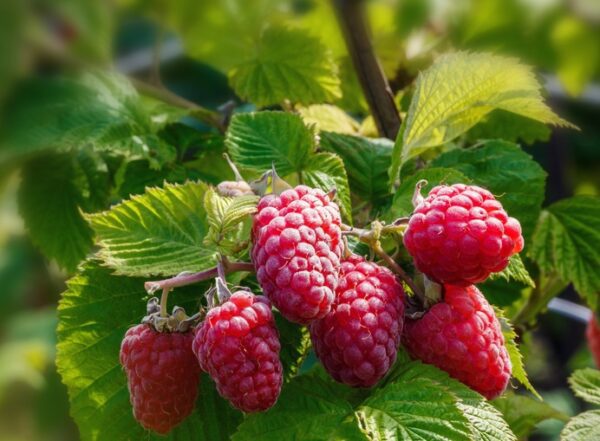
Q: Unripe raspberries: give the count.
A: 1